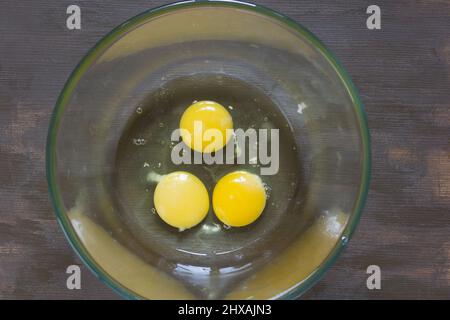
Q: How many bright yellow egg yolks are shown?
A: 3